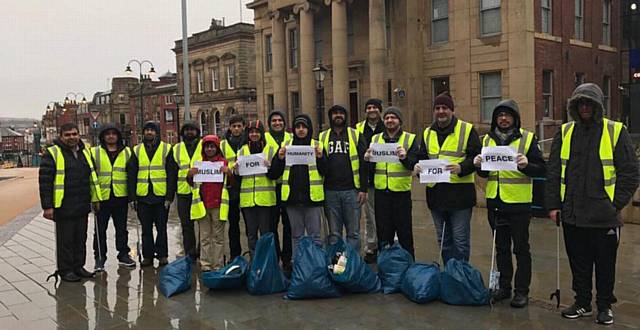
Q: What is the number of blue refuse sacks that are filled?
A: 8